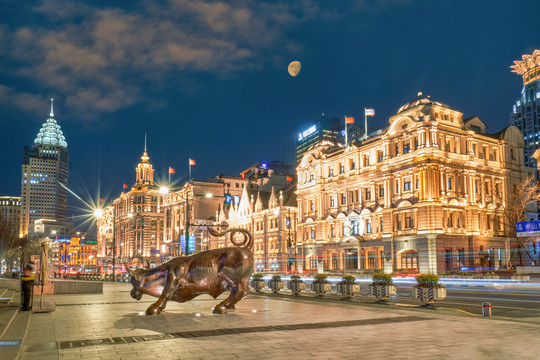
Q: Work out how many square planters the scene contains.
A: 7